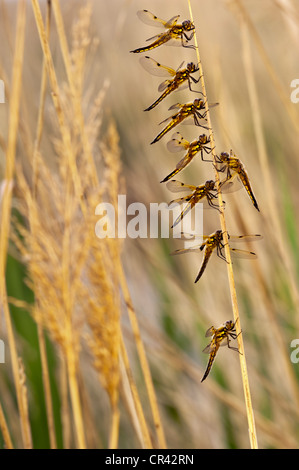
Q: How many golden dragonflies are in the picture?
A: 8